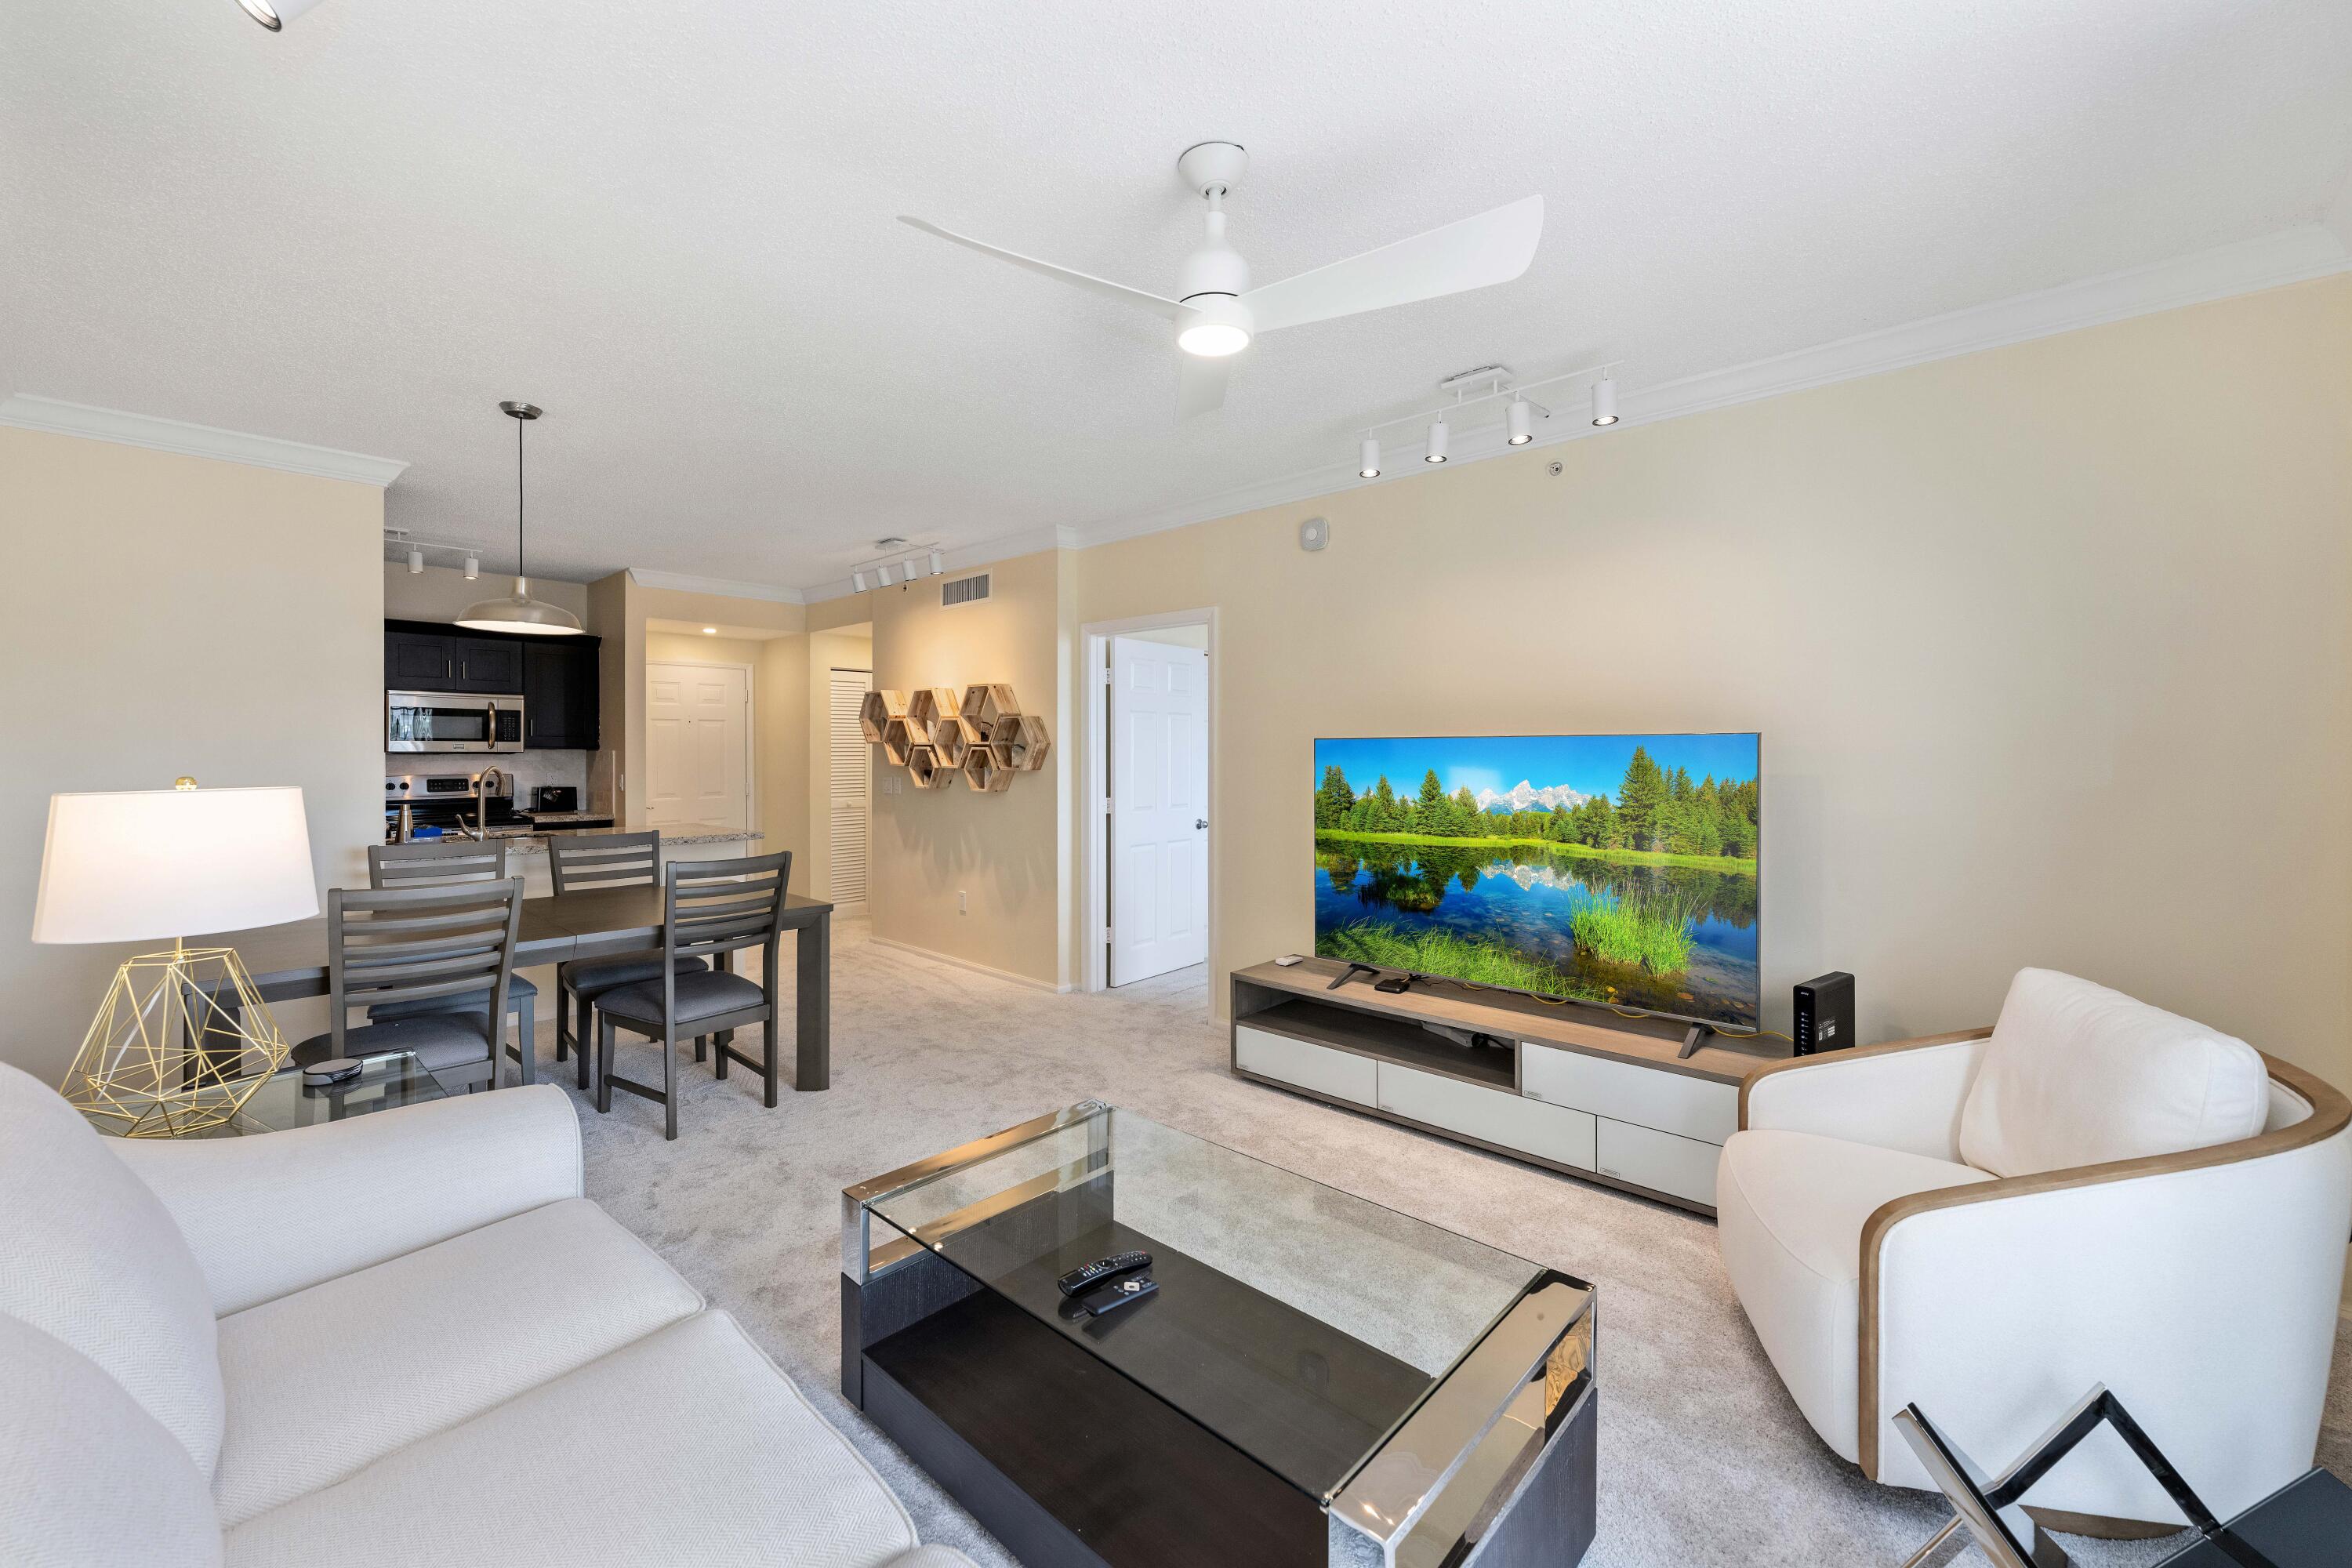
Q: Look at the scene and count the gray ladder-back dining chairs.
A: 4